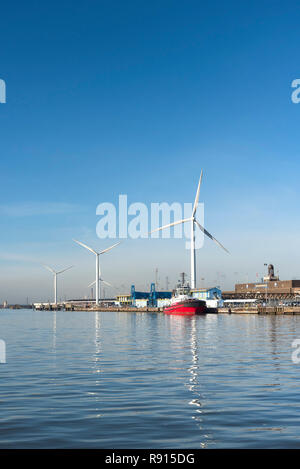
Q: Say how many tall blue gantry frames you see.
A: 2